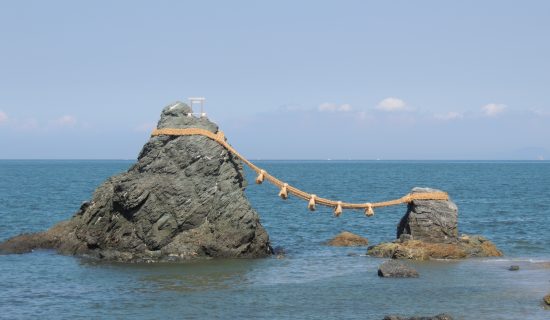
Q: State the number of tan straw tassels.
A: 5